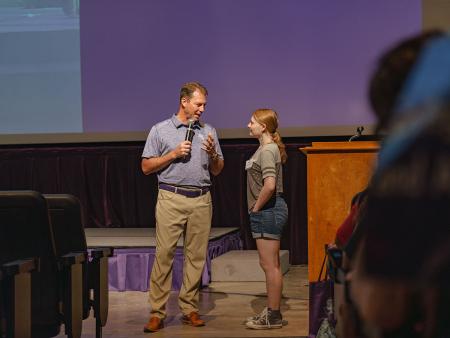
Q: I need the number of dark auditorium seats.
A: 2